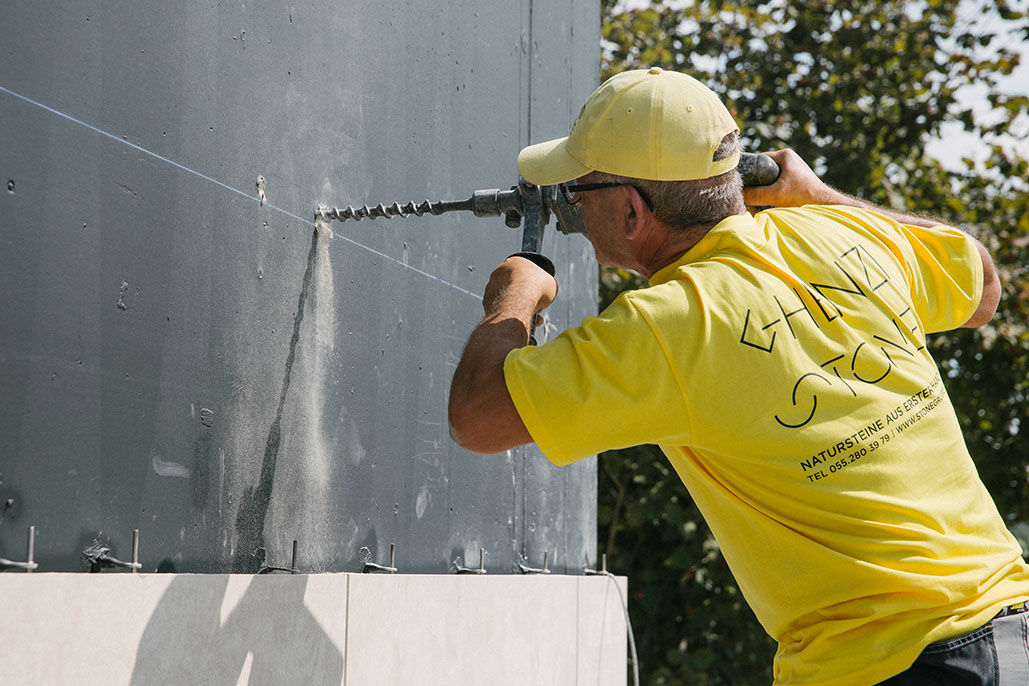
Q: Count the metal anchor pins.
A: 7